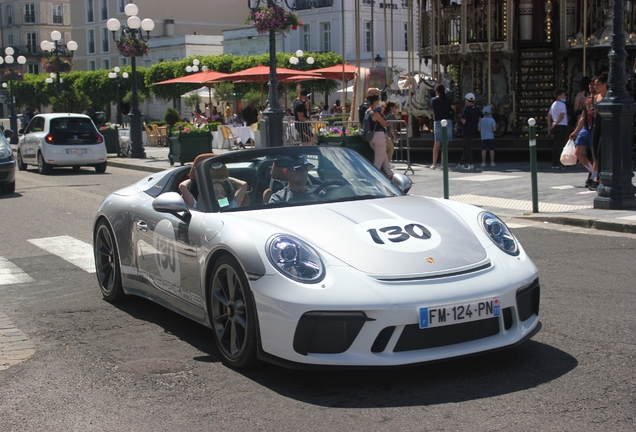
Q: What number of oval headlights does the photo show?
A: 2